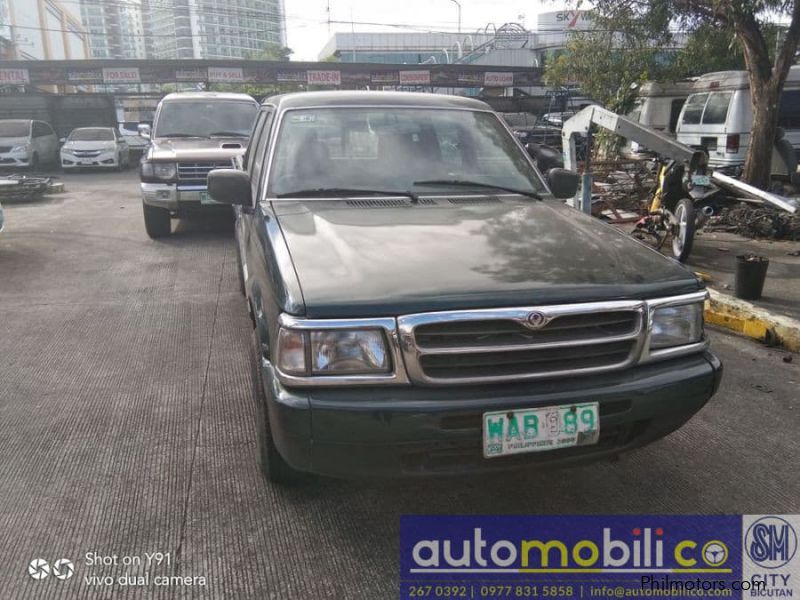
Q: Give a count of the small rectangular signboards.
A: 6